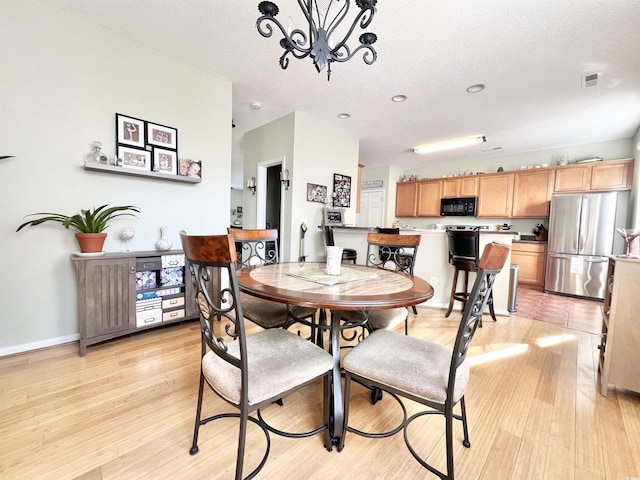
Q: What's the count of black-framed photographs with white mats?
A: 4